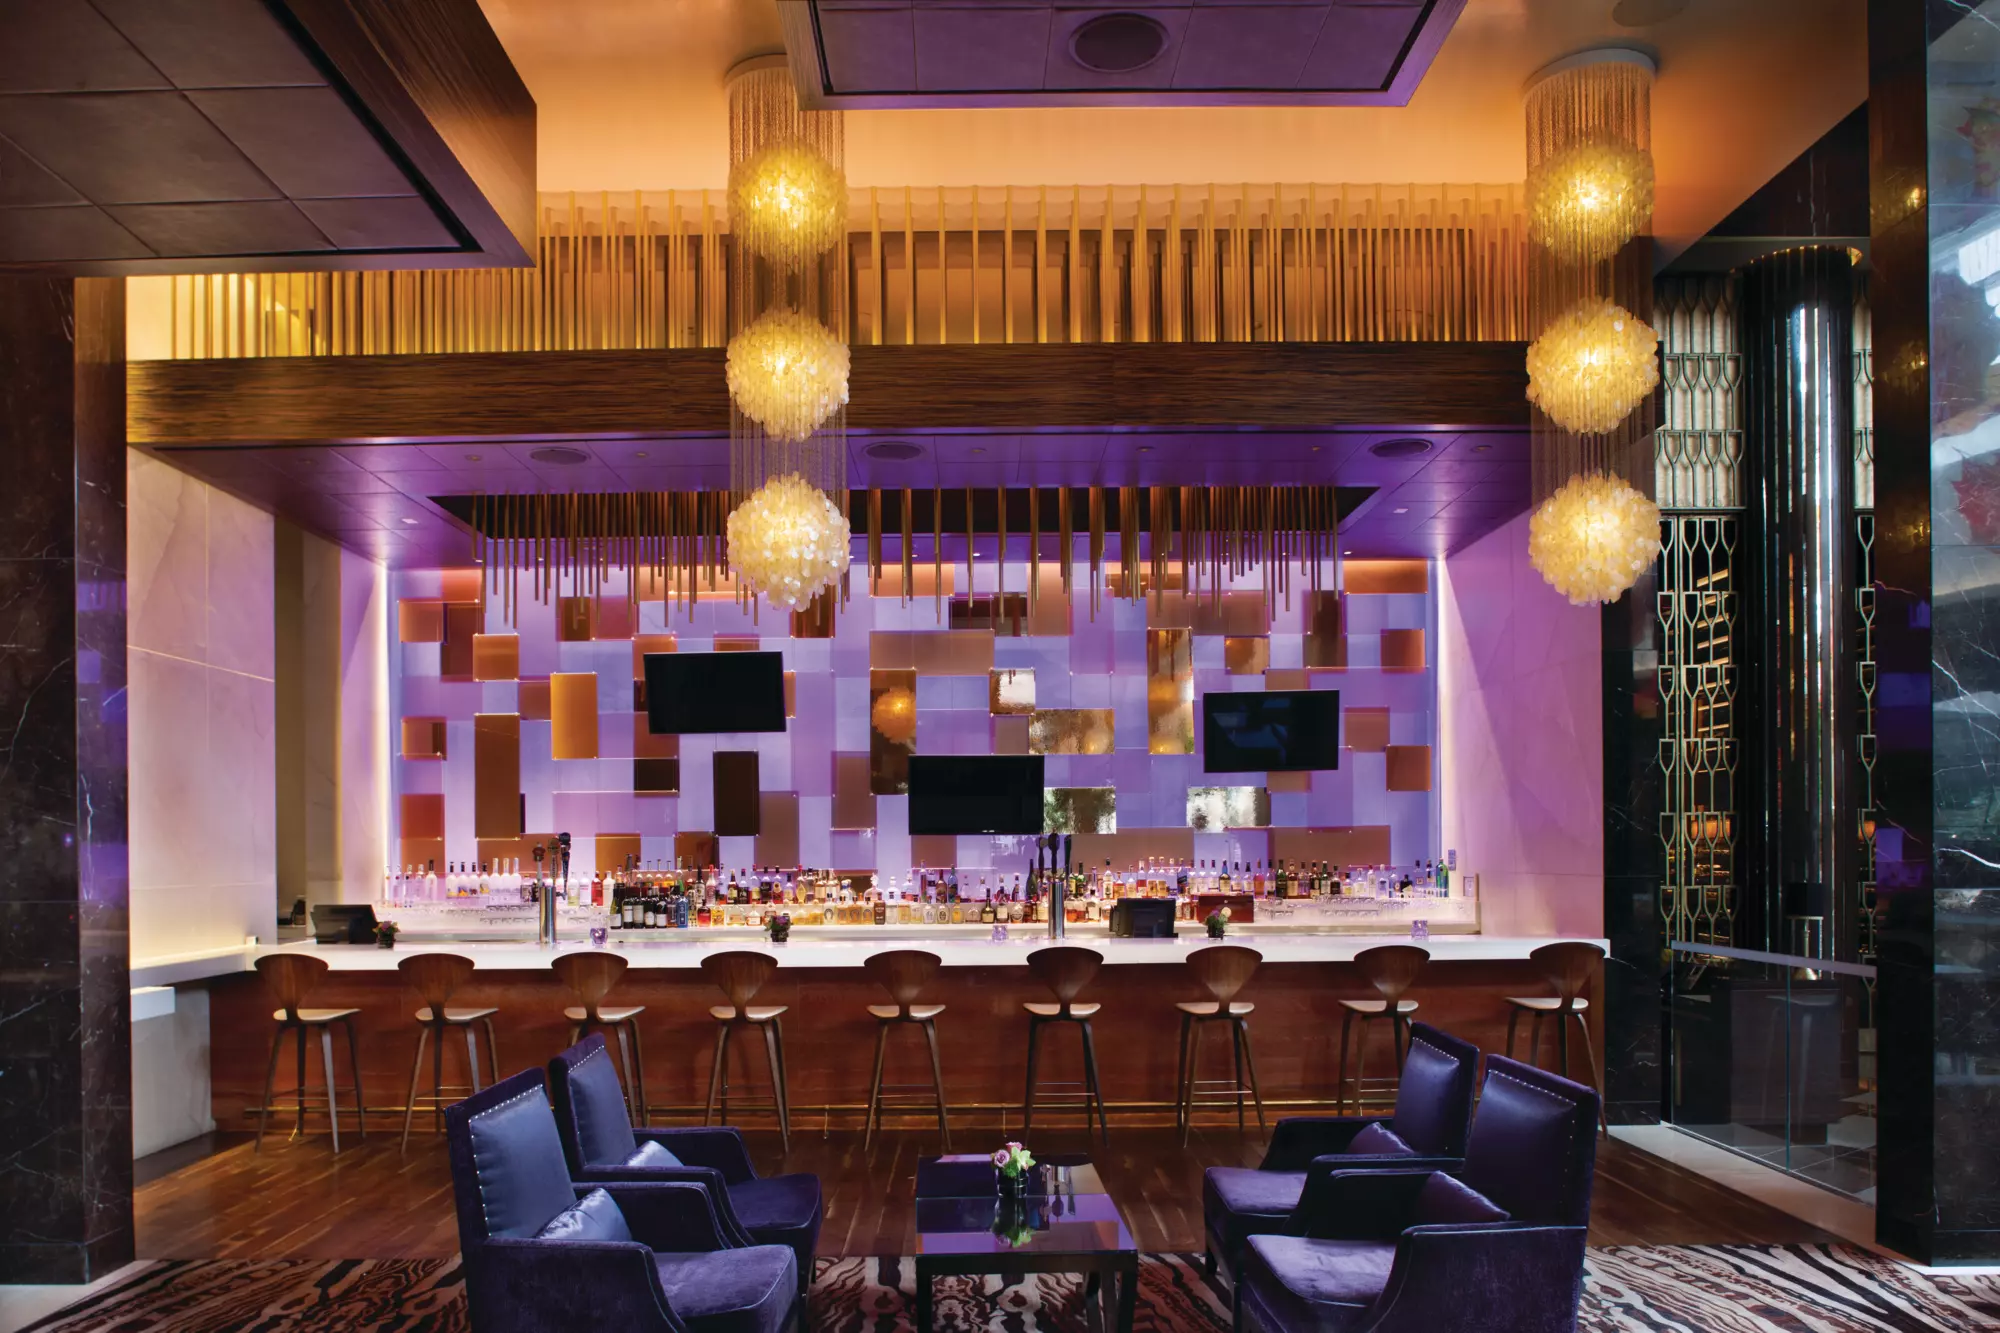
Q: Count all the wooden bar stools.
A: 9